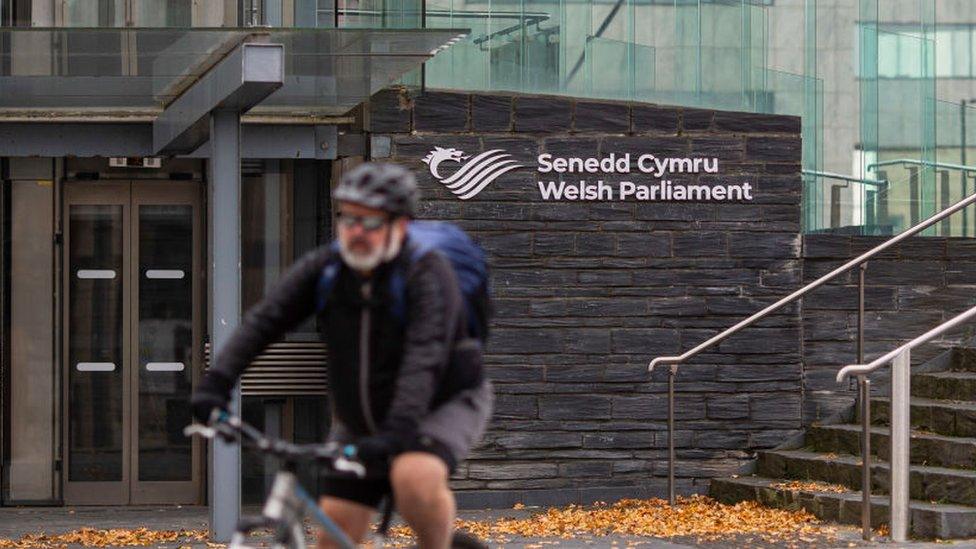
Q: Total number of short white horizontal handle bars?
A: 4